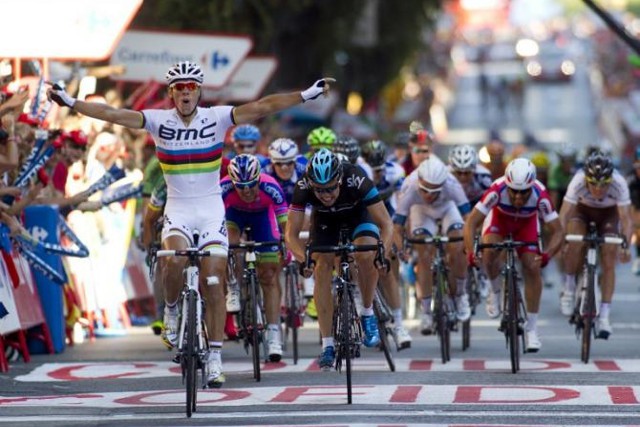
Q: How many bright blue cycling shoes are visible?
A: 2